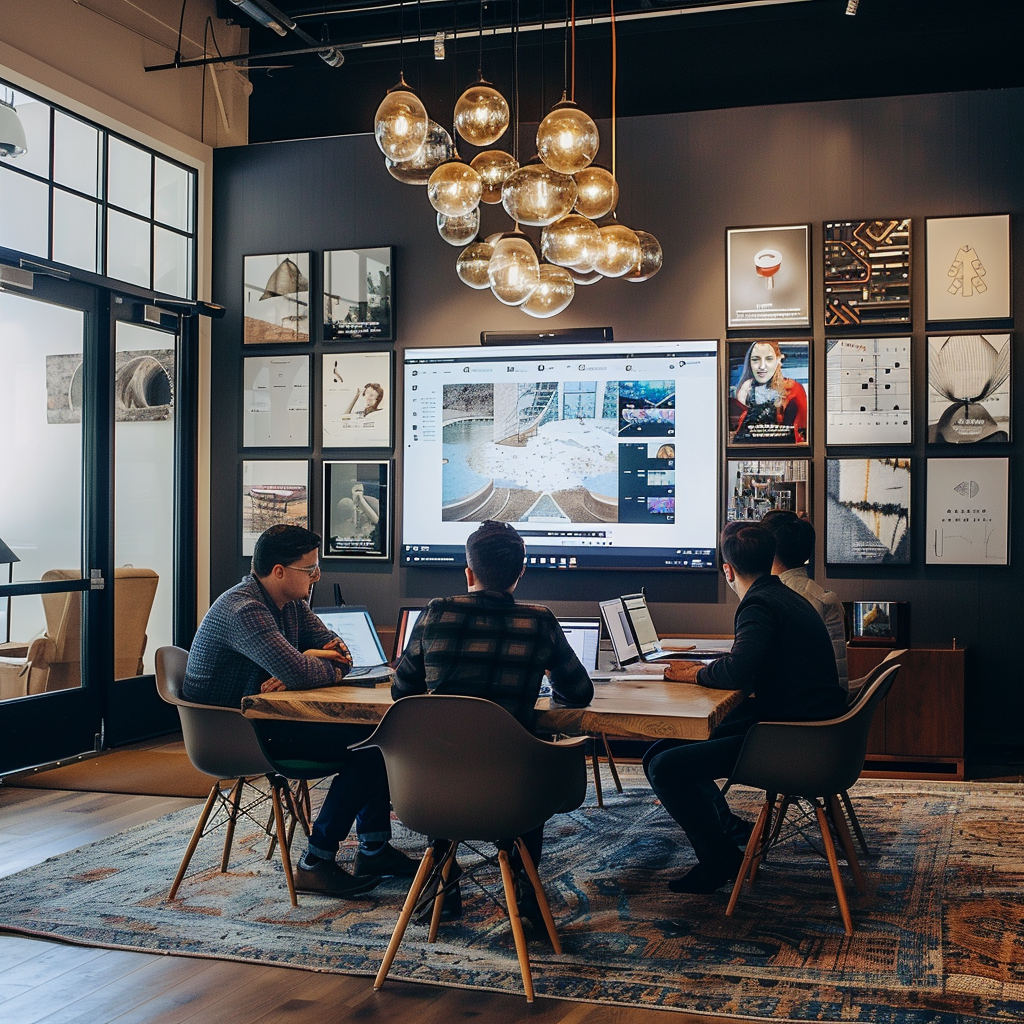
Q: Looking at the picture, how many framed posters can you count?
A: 15